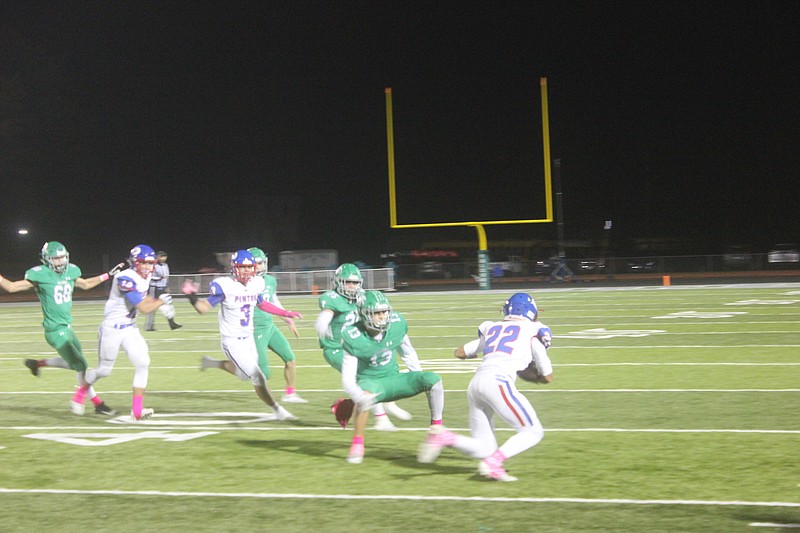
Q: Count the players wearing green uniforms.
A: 4